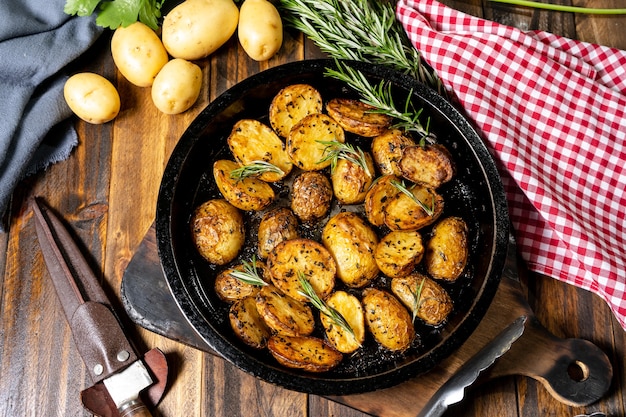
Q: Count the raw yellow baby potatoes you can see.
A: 5